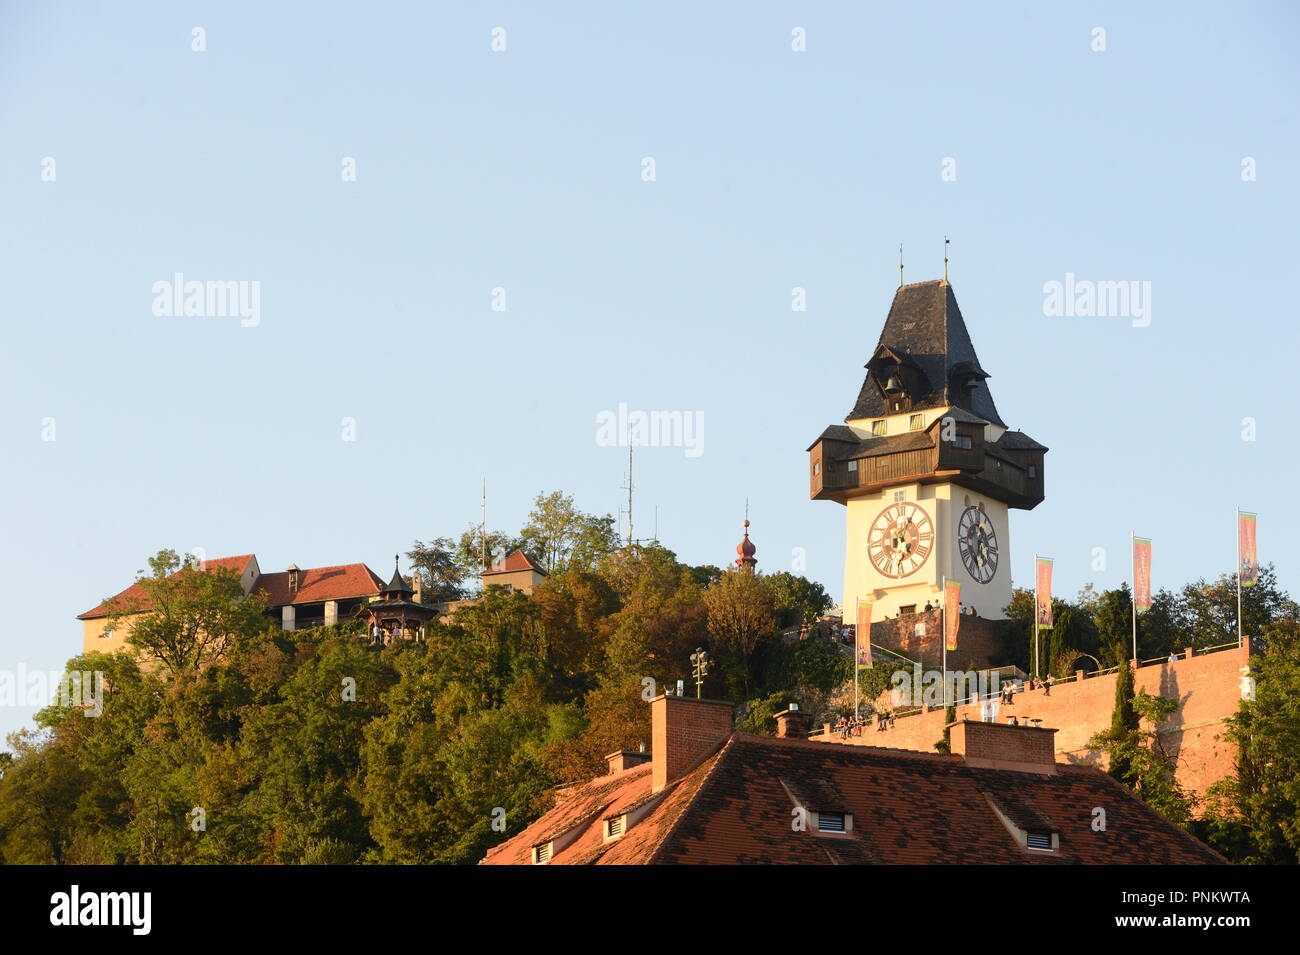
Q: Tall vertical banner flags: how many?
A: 5